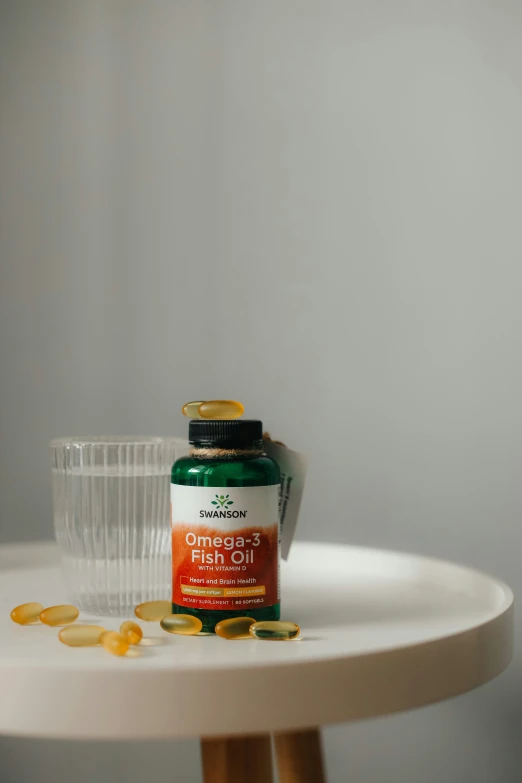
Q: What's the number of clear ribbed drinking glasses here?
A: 1